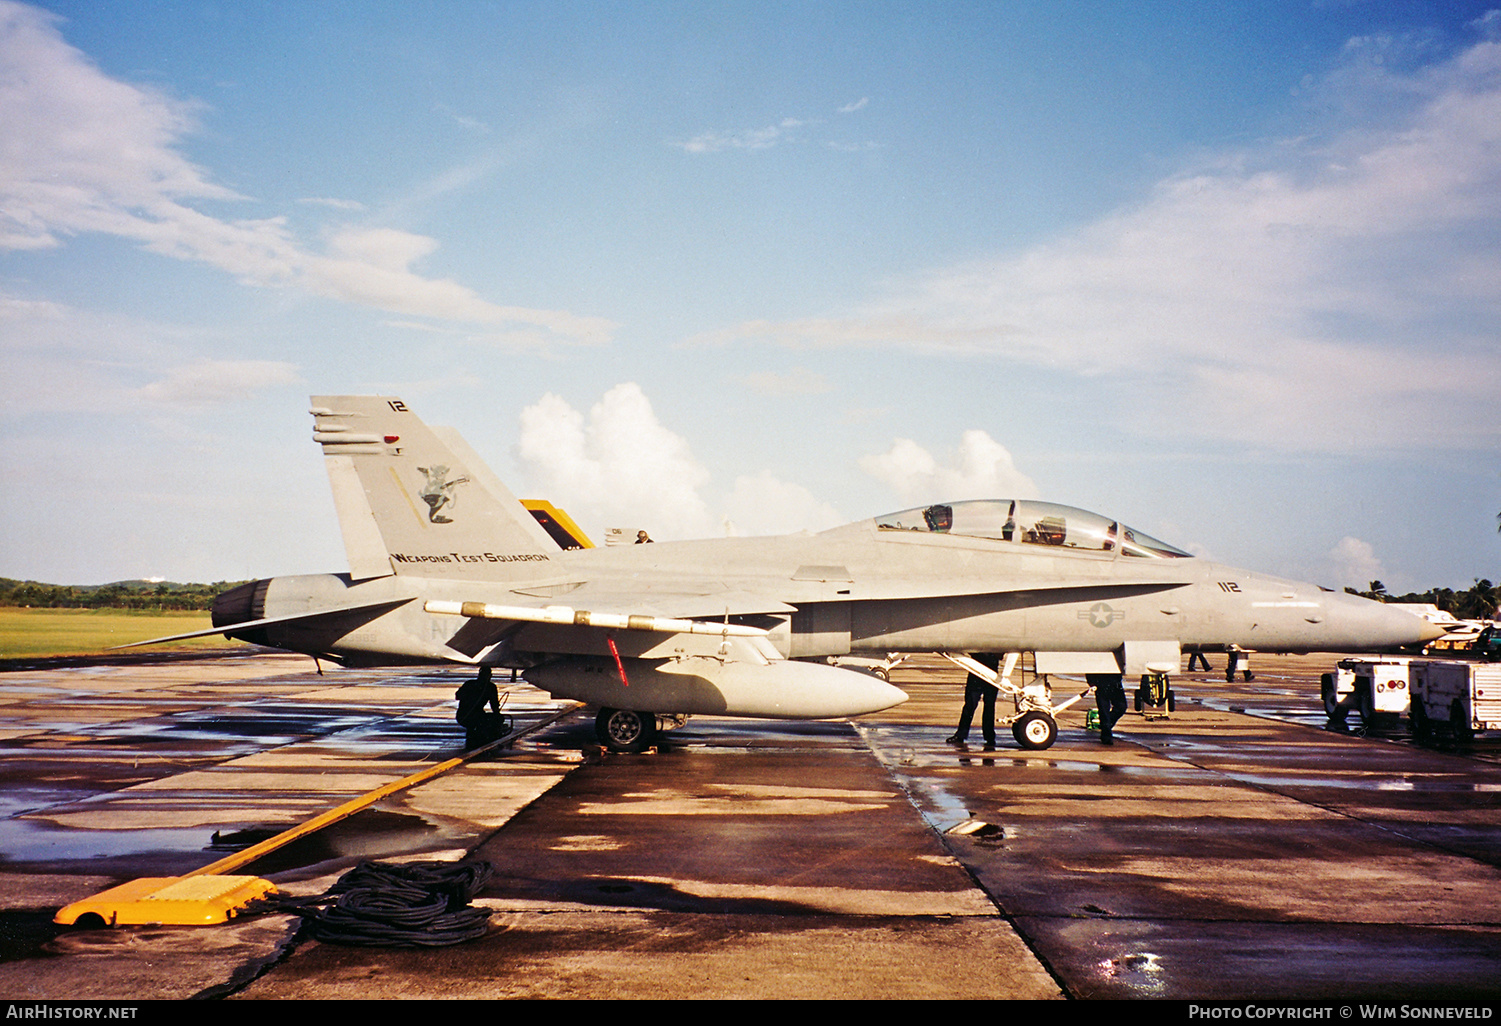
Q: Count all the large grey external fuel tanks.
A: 1